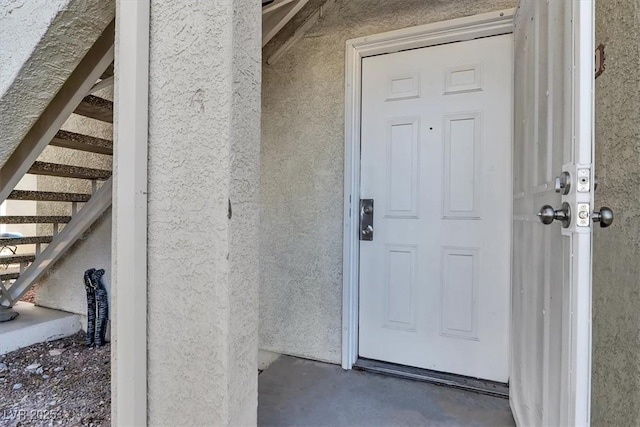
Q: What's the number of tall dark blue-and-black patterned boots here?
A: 2